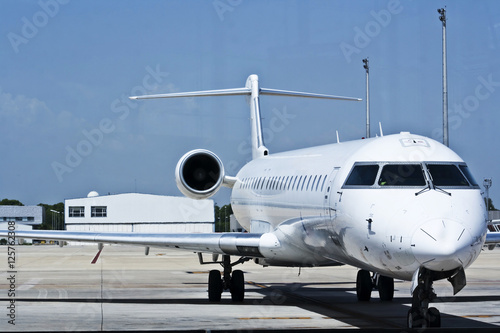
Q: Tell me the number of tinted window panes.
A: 4